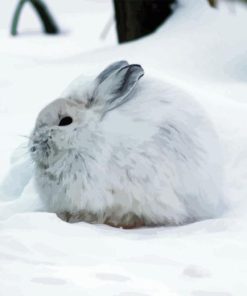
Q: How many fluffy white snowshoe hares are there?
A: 1